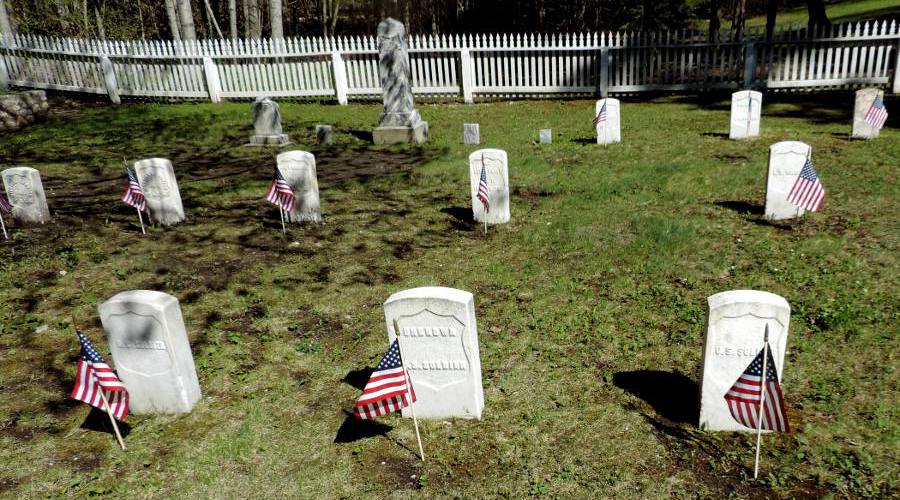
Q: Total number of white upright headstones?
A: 11